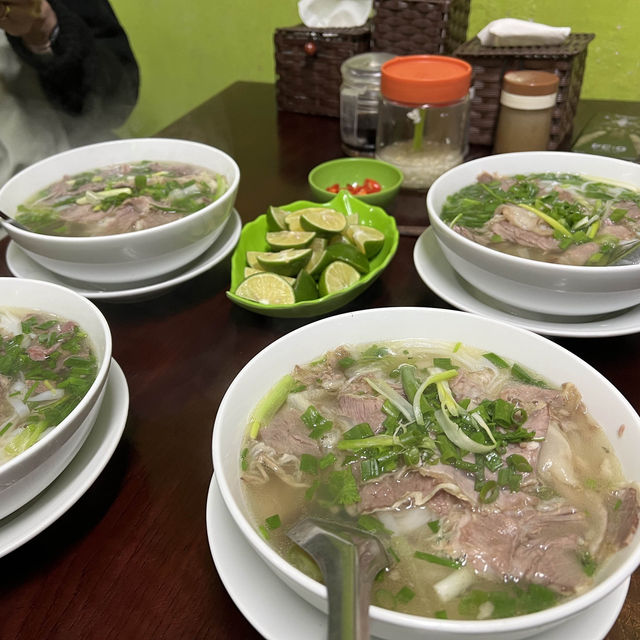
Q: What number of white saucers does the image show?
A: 4